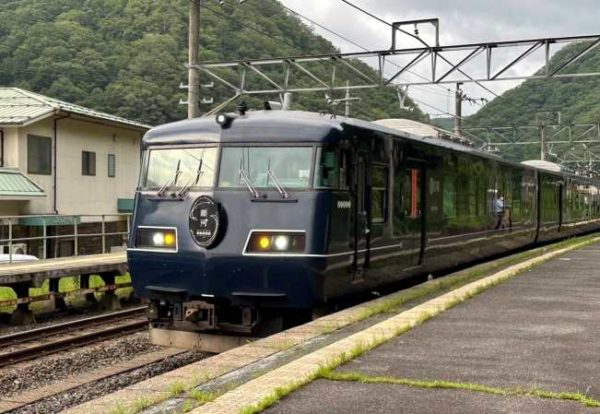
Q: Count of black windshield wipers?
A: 4